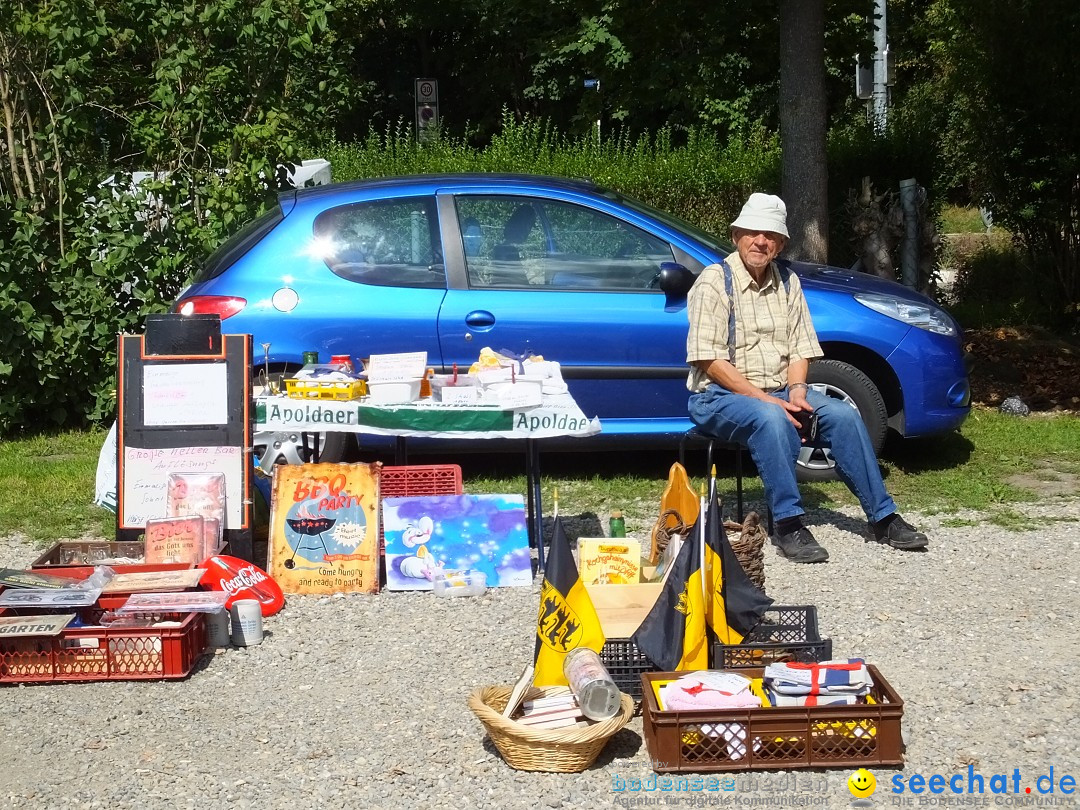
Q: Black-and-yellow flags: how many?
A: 3